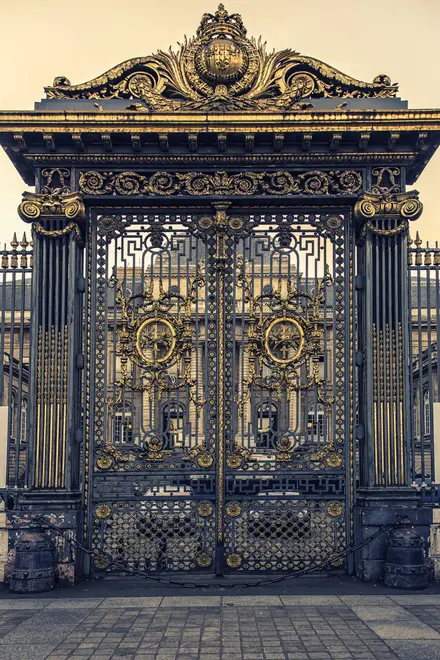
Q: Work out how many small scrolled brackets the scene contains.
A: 15